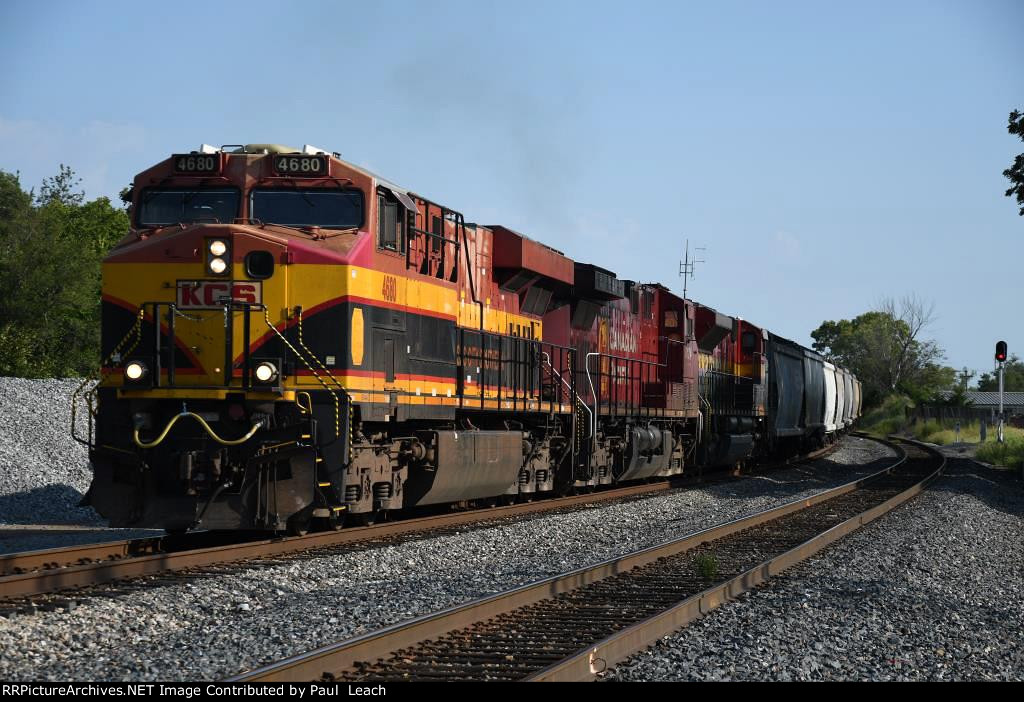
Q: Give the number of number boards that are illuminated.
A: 2